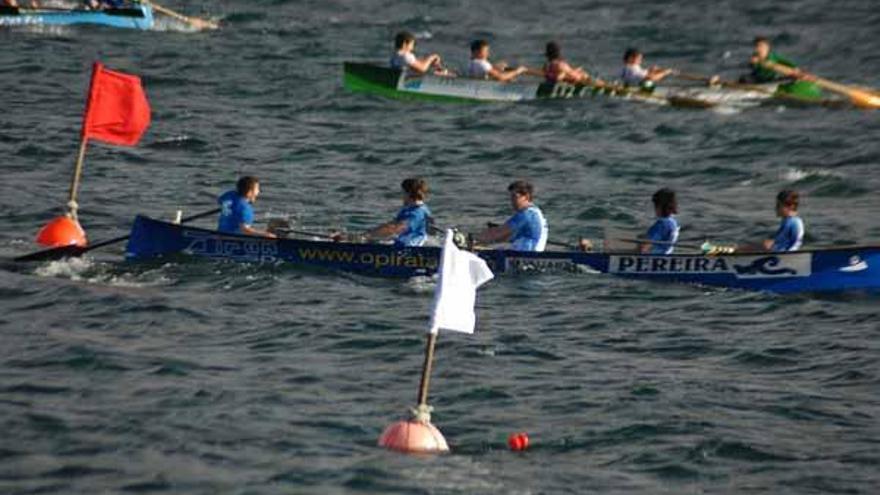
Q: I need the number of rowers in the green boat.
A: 5